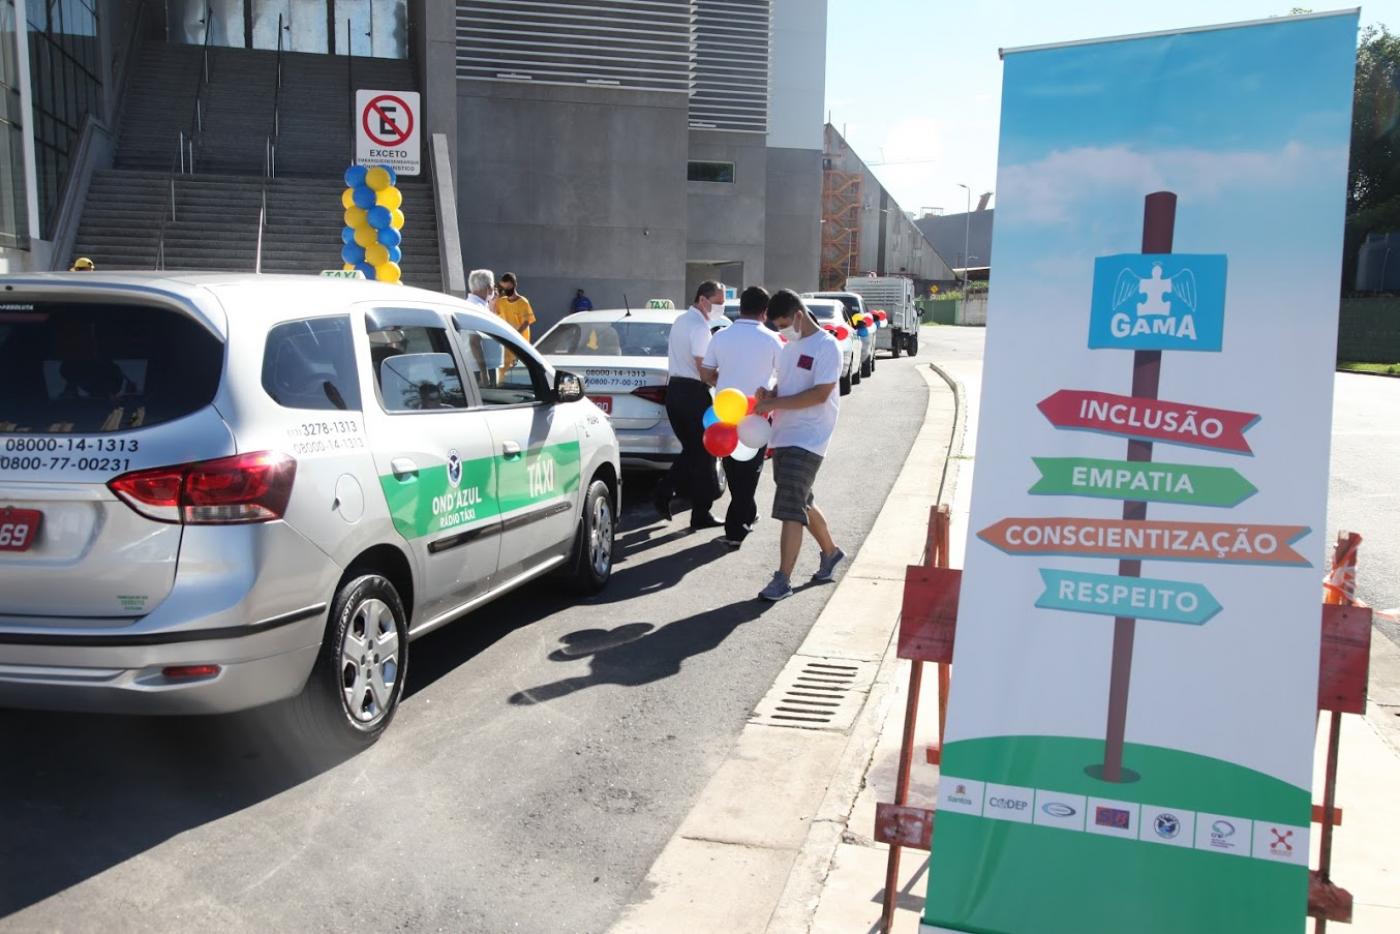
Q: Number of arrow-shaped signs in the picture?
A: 4